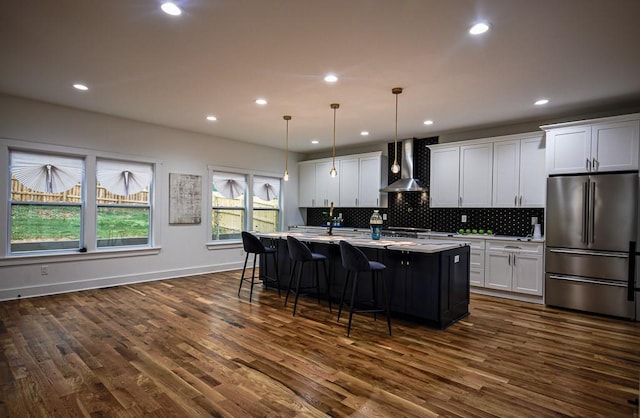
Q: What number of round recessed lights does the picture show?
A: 10